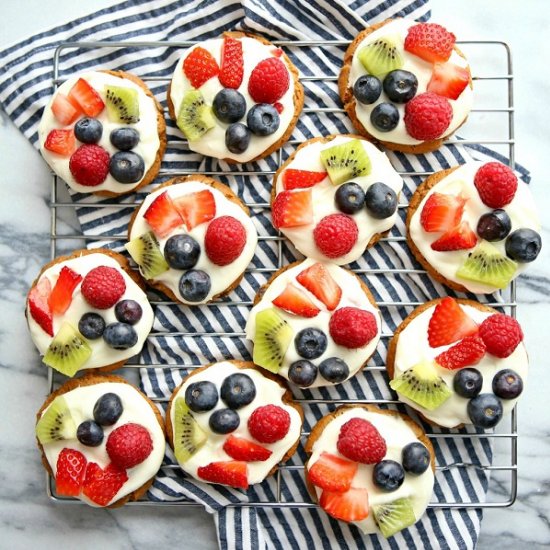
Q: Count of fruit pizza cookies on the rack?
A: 12